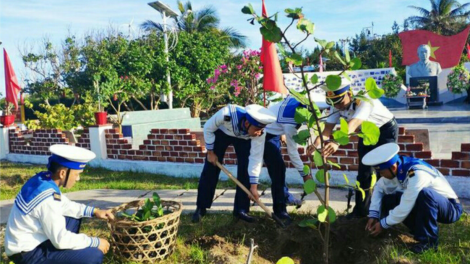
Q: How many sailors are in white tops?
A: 5